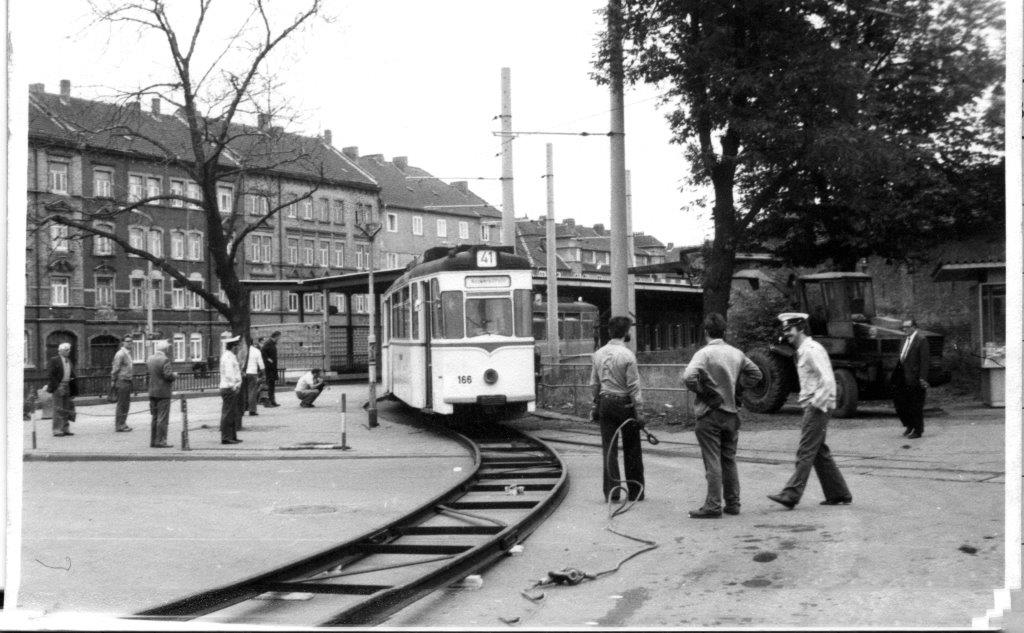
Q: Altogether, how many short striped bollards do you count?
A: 3